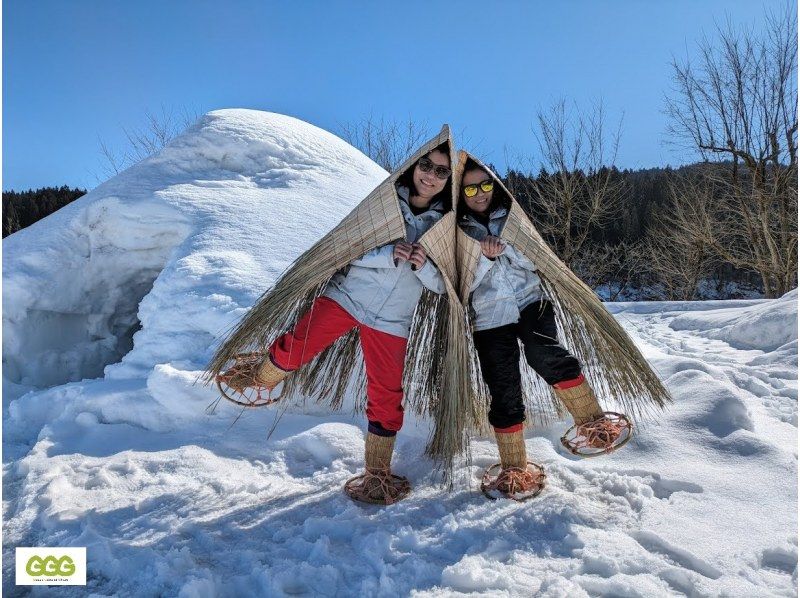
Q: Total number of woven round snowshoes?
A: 4